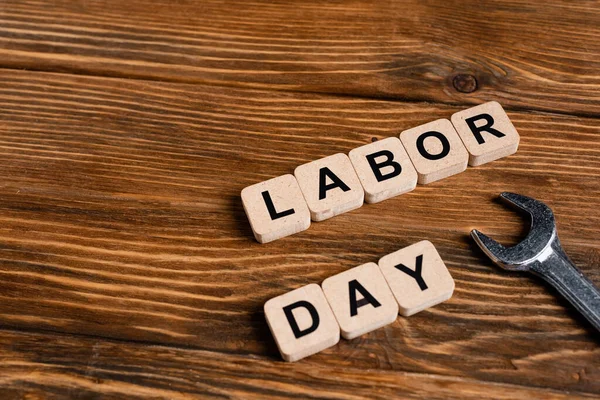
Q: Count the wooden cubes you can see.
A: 8